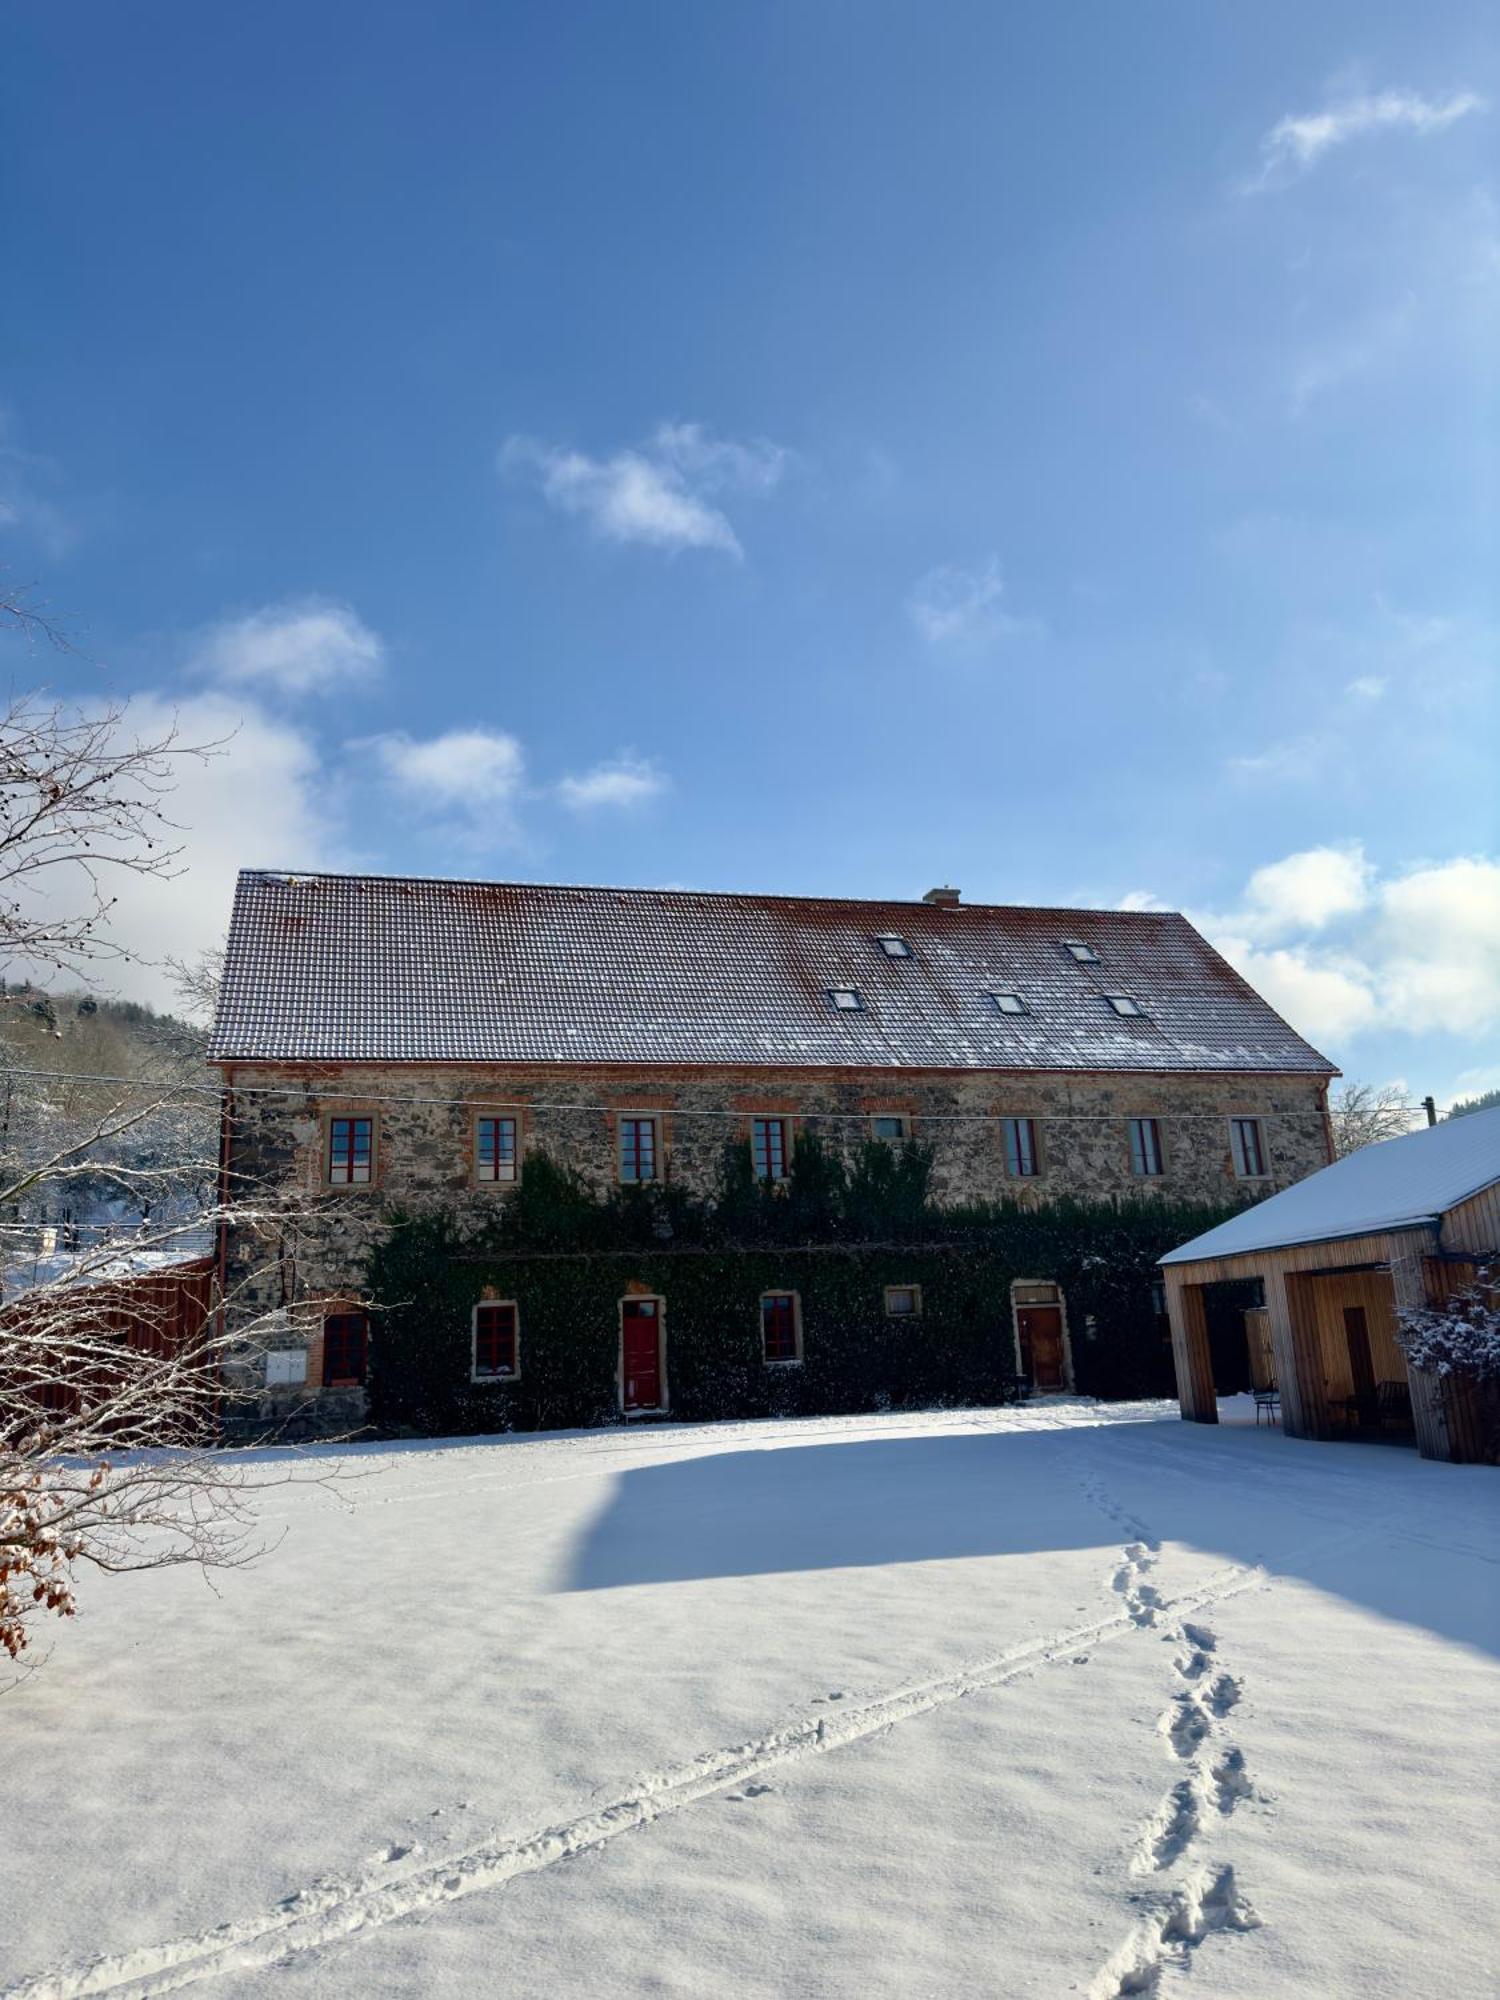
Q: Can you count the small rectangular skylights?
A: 5